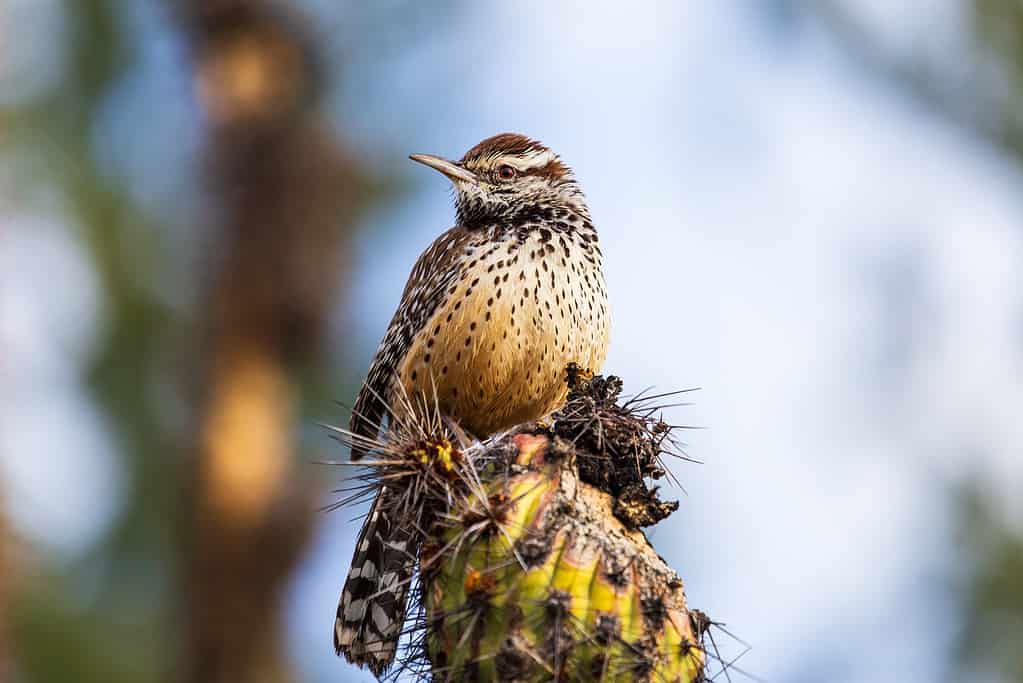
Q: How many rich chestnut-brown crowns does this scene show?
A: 1